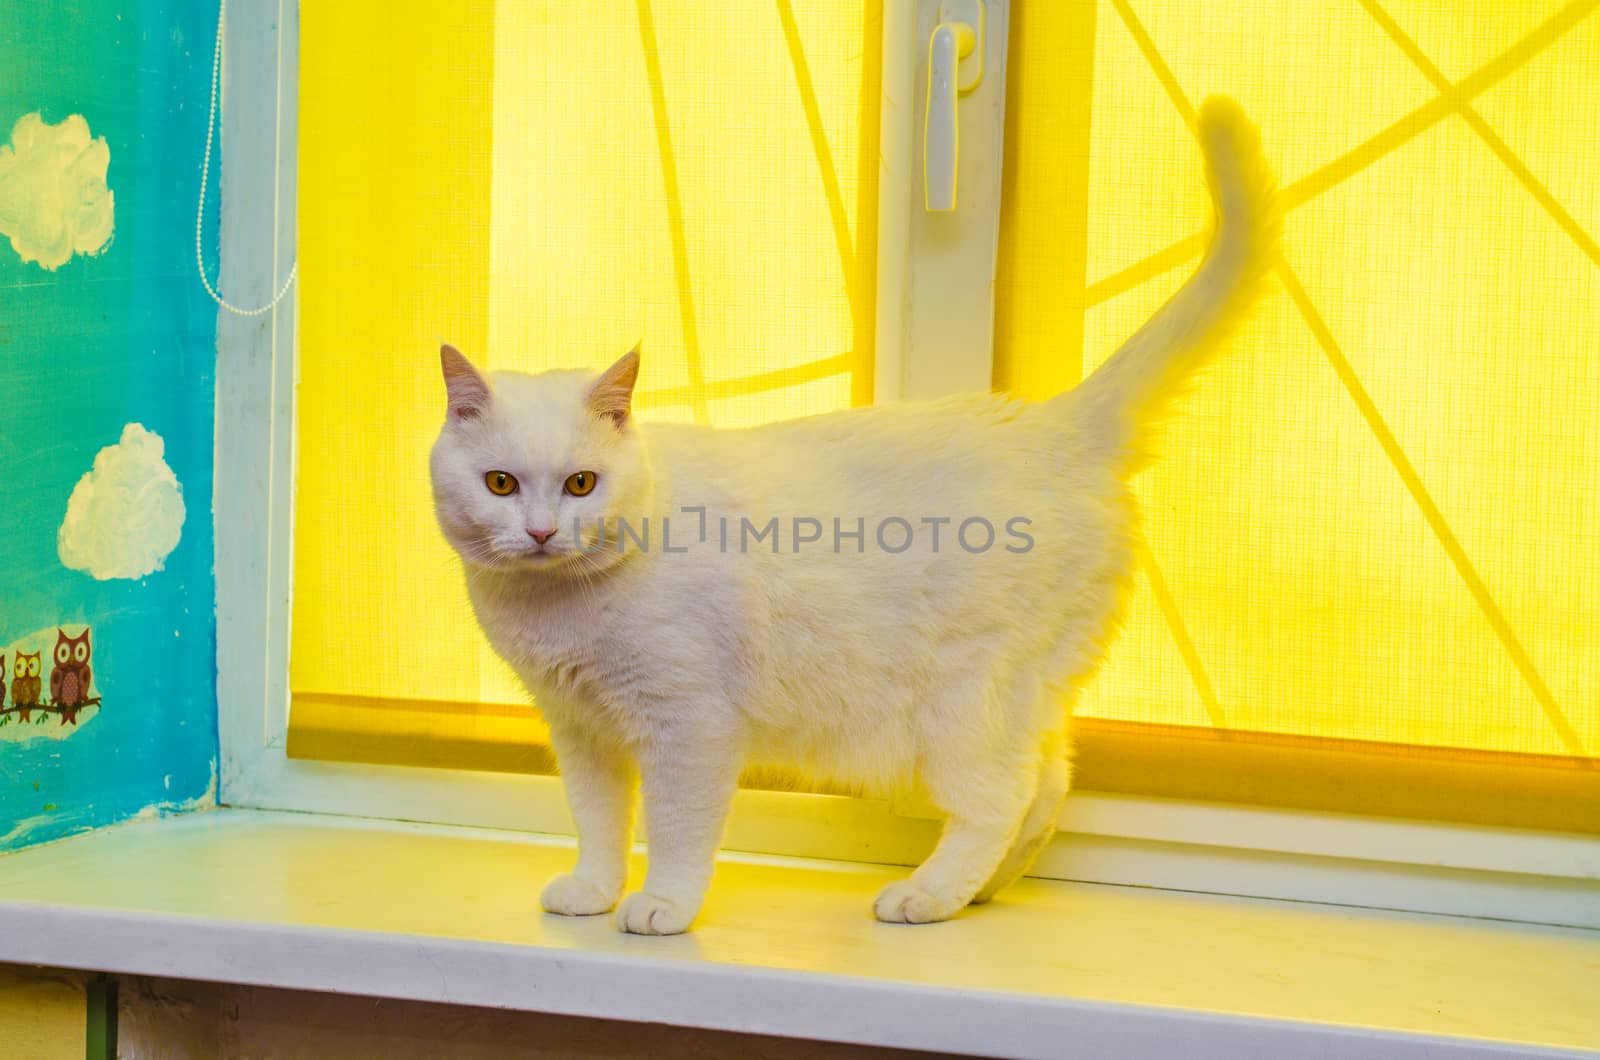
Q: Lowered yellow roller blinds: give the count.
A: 2